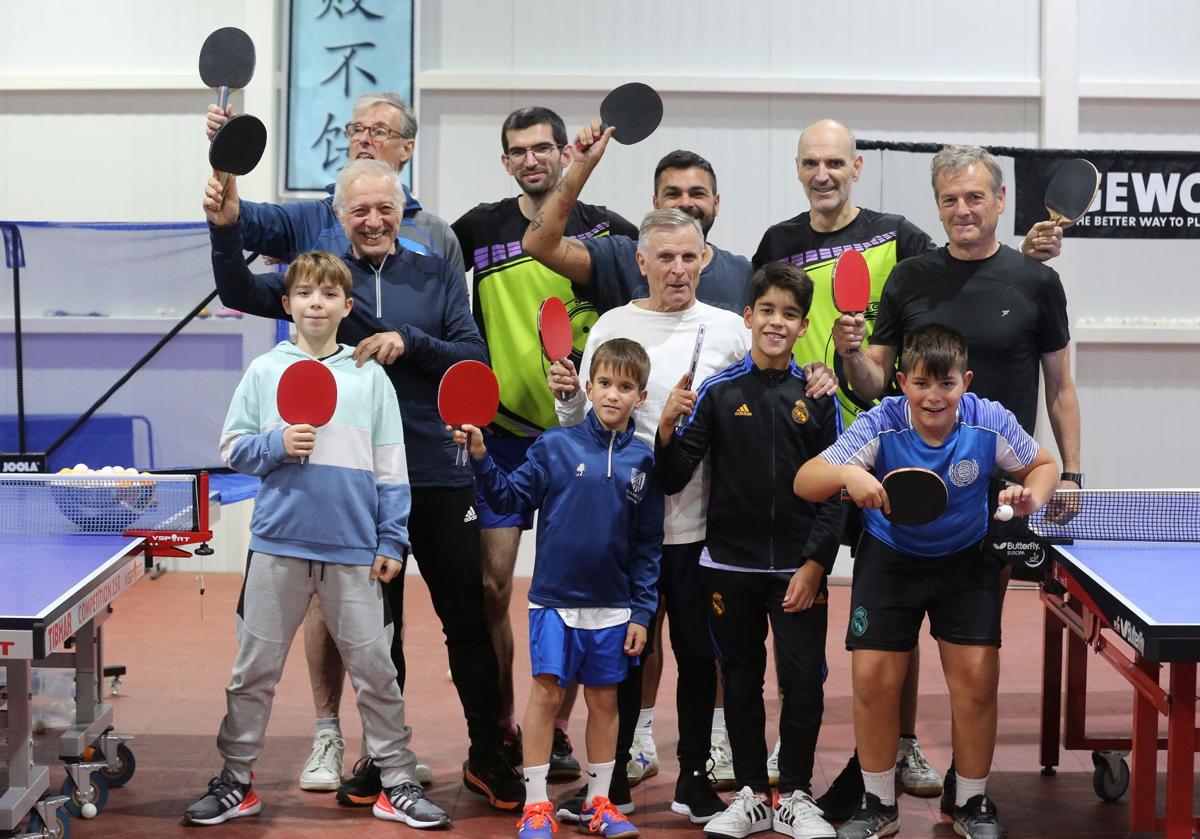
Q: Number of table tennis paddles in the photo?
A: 10